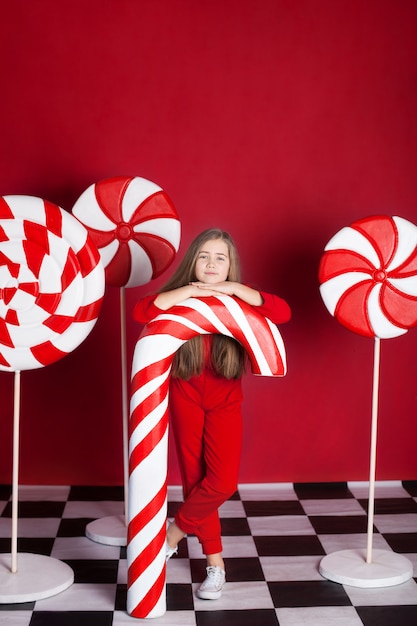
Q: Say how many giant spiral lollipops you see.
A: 3